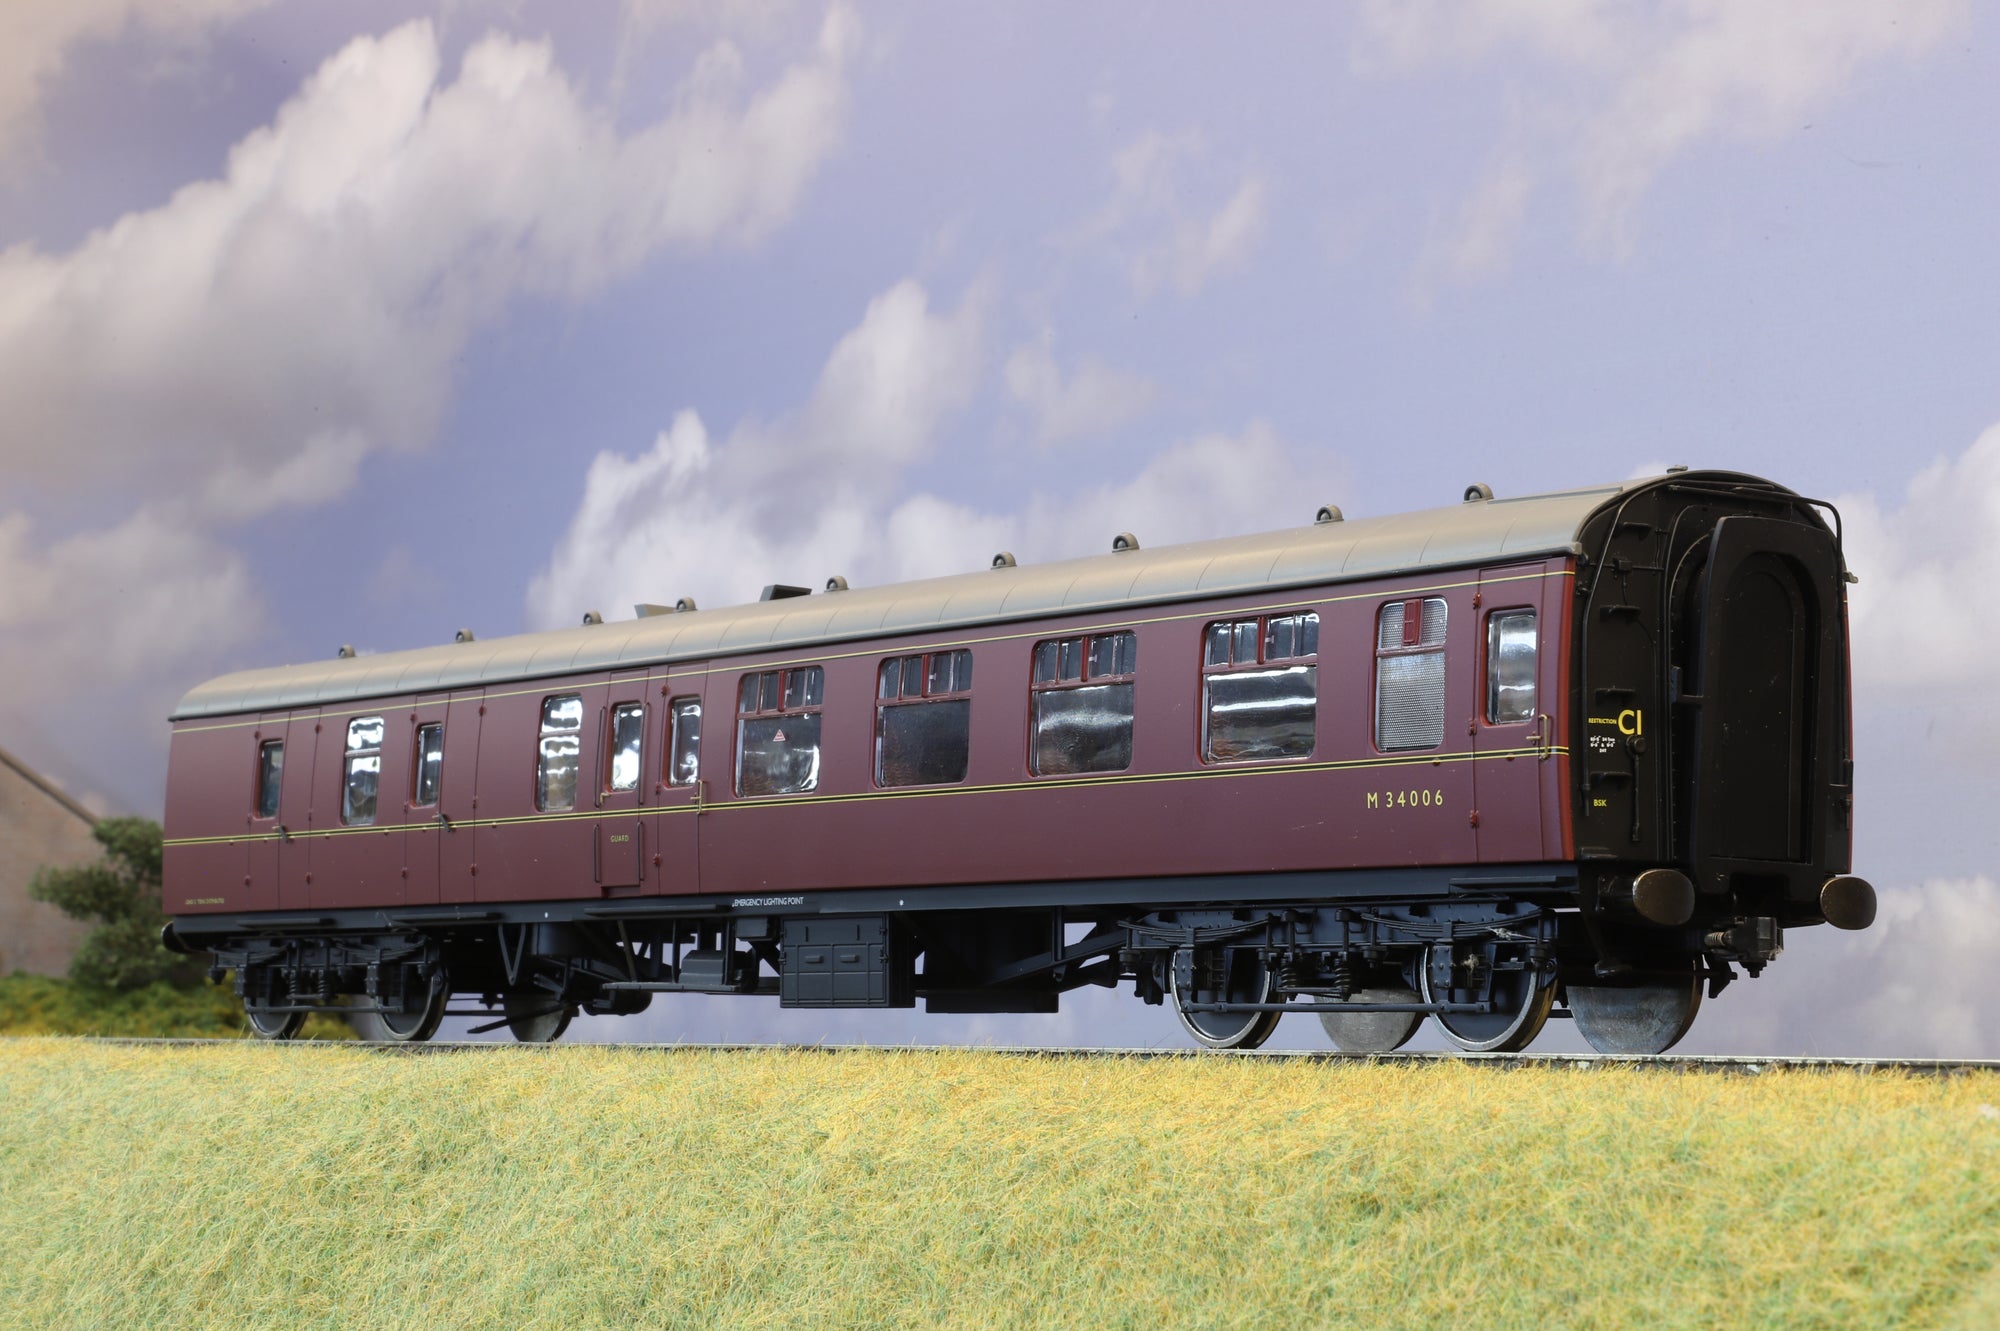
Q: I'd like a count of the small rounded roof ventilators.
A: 9